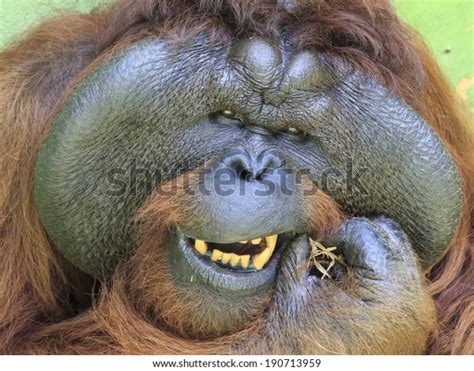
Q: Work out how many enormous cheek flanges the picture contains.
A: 2